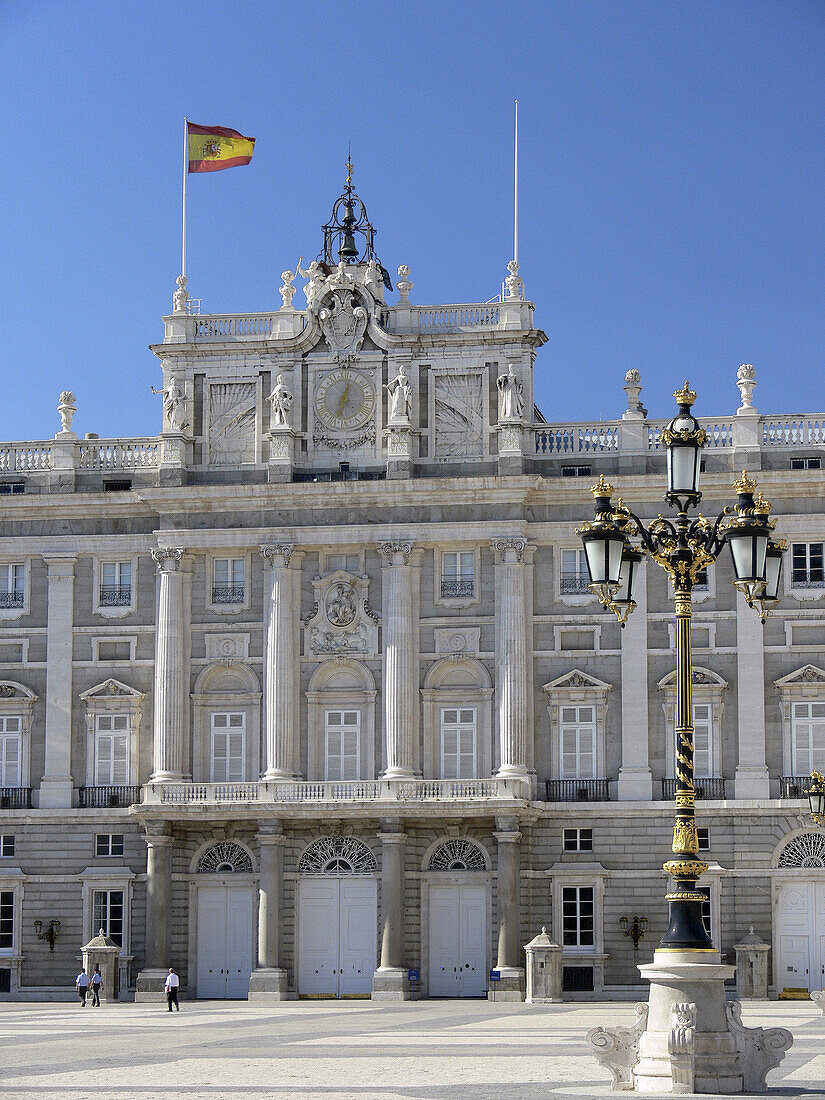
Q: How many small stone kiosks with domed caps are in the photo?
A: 3